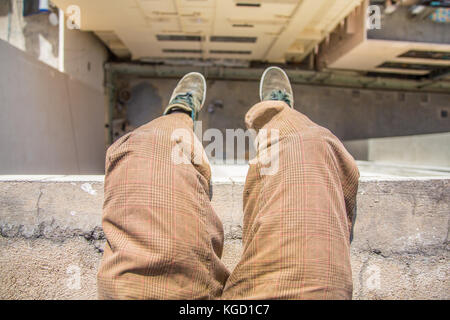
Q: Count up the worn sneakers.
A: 2